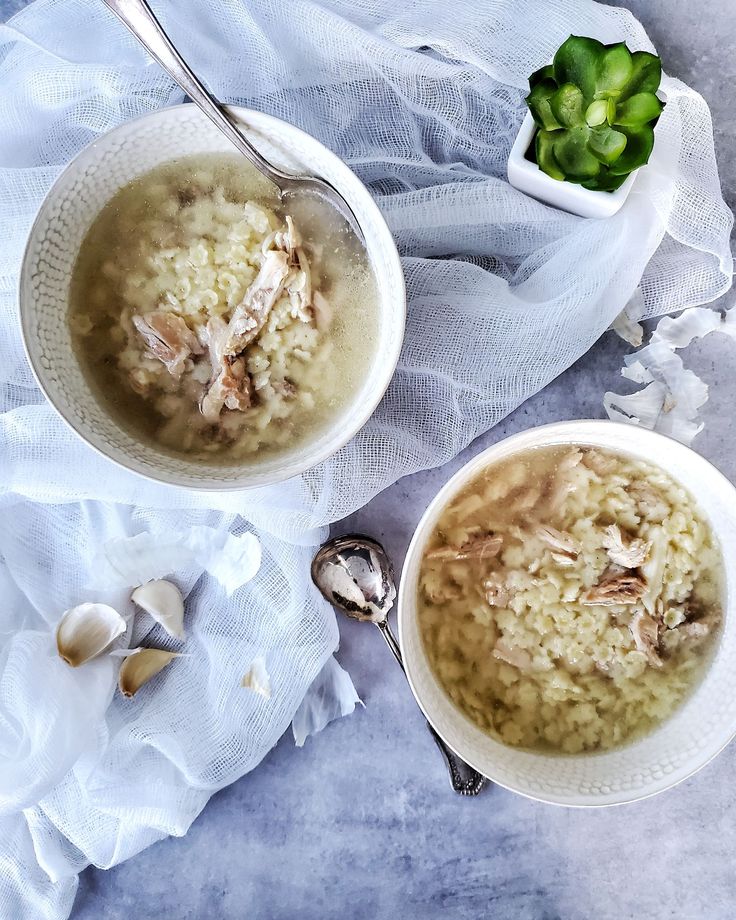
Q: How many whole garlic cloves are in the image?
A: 3